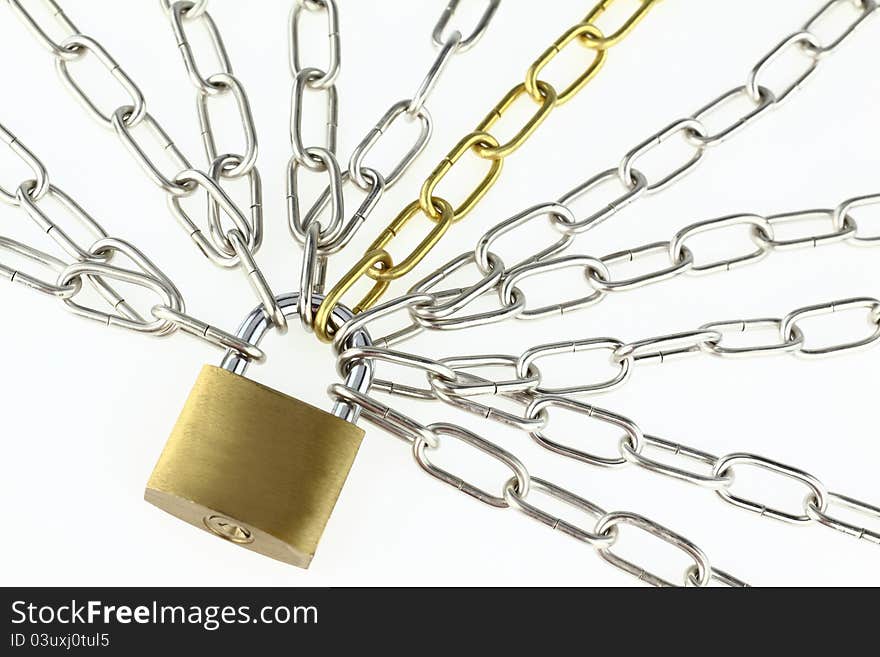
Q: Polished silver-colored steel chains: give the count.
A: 11